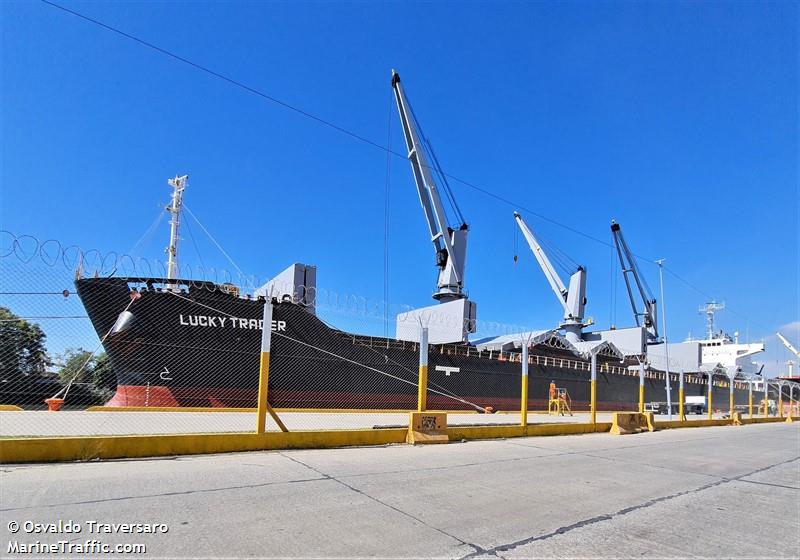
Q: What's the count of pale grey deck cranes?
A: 3